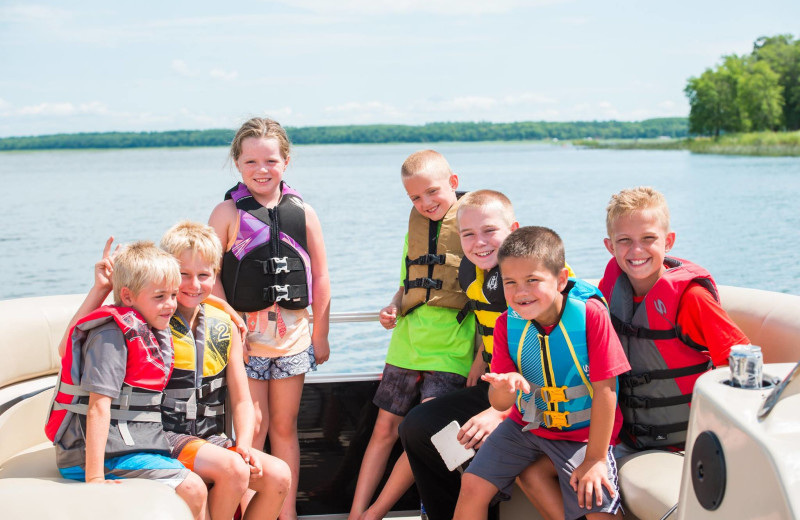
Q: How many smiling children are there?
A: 7